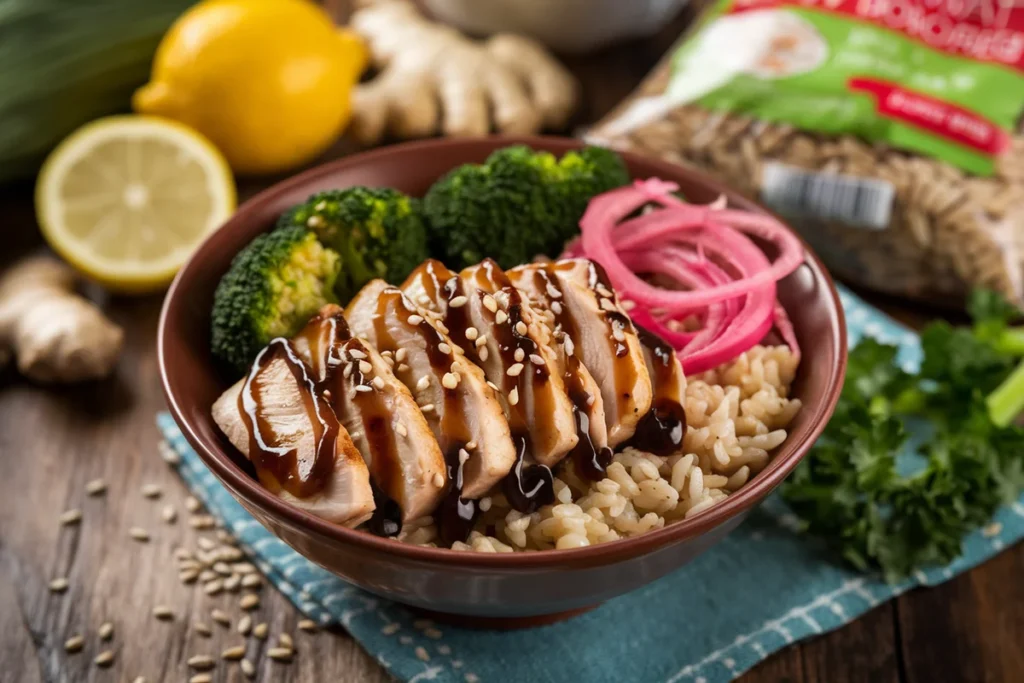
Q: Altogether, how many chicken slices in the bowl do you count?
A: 7